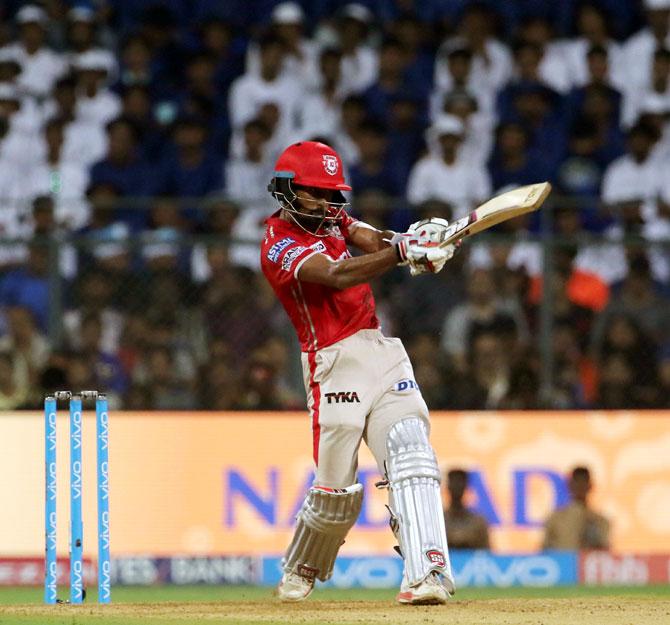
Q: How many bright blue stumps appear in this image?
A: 3